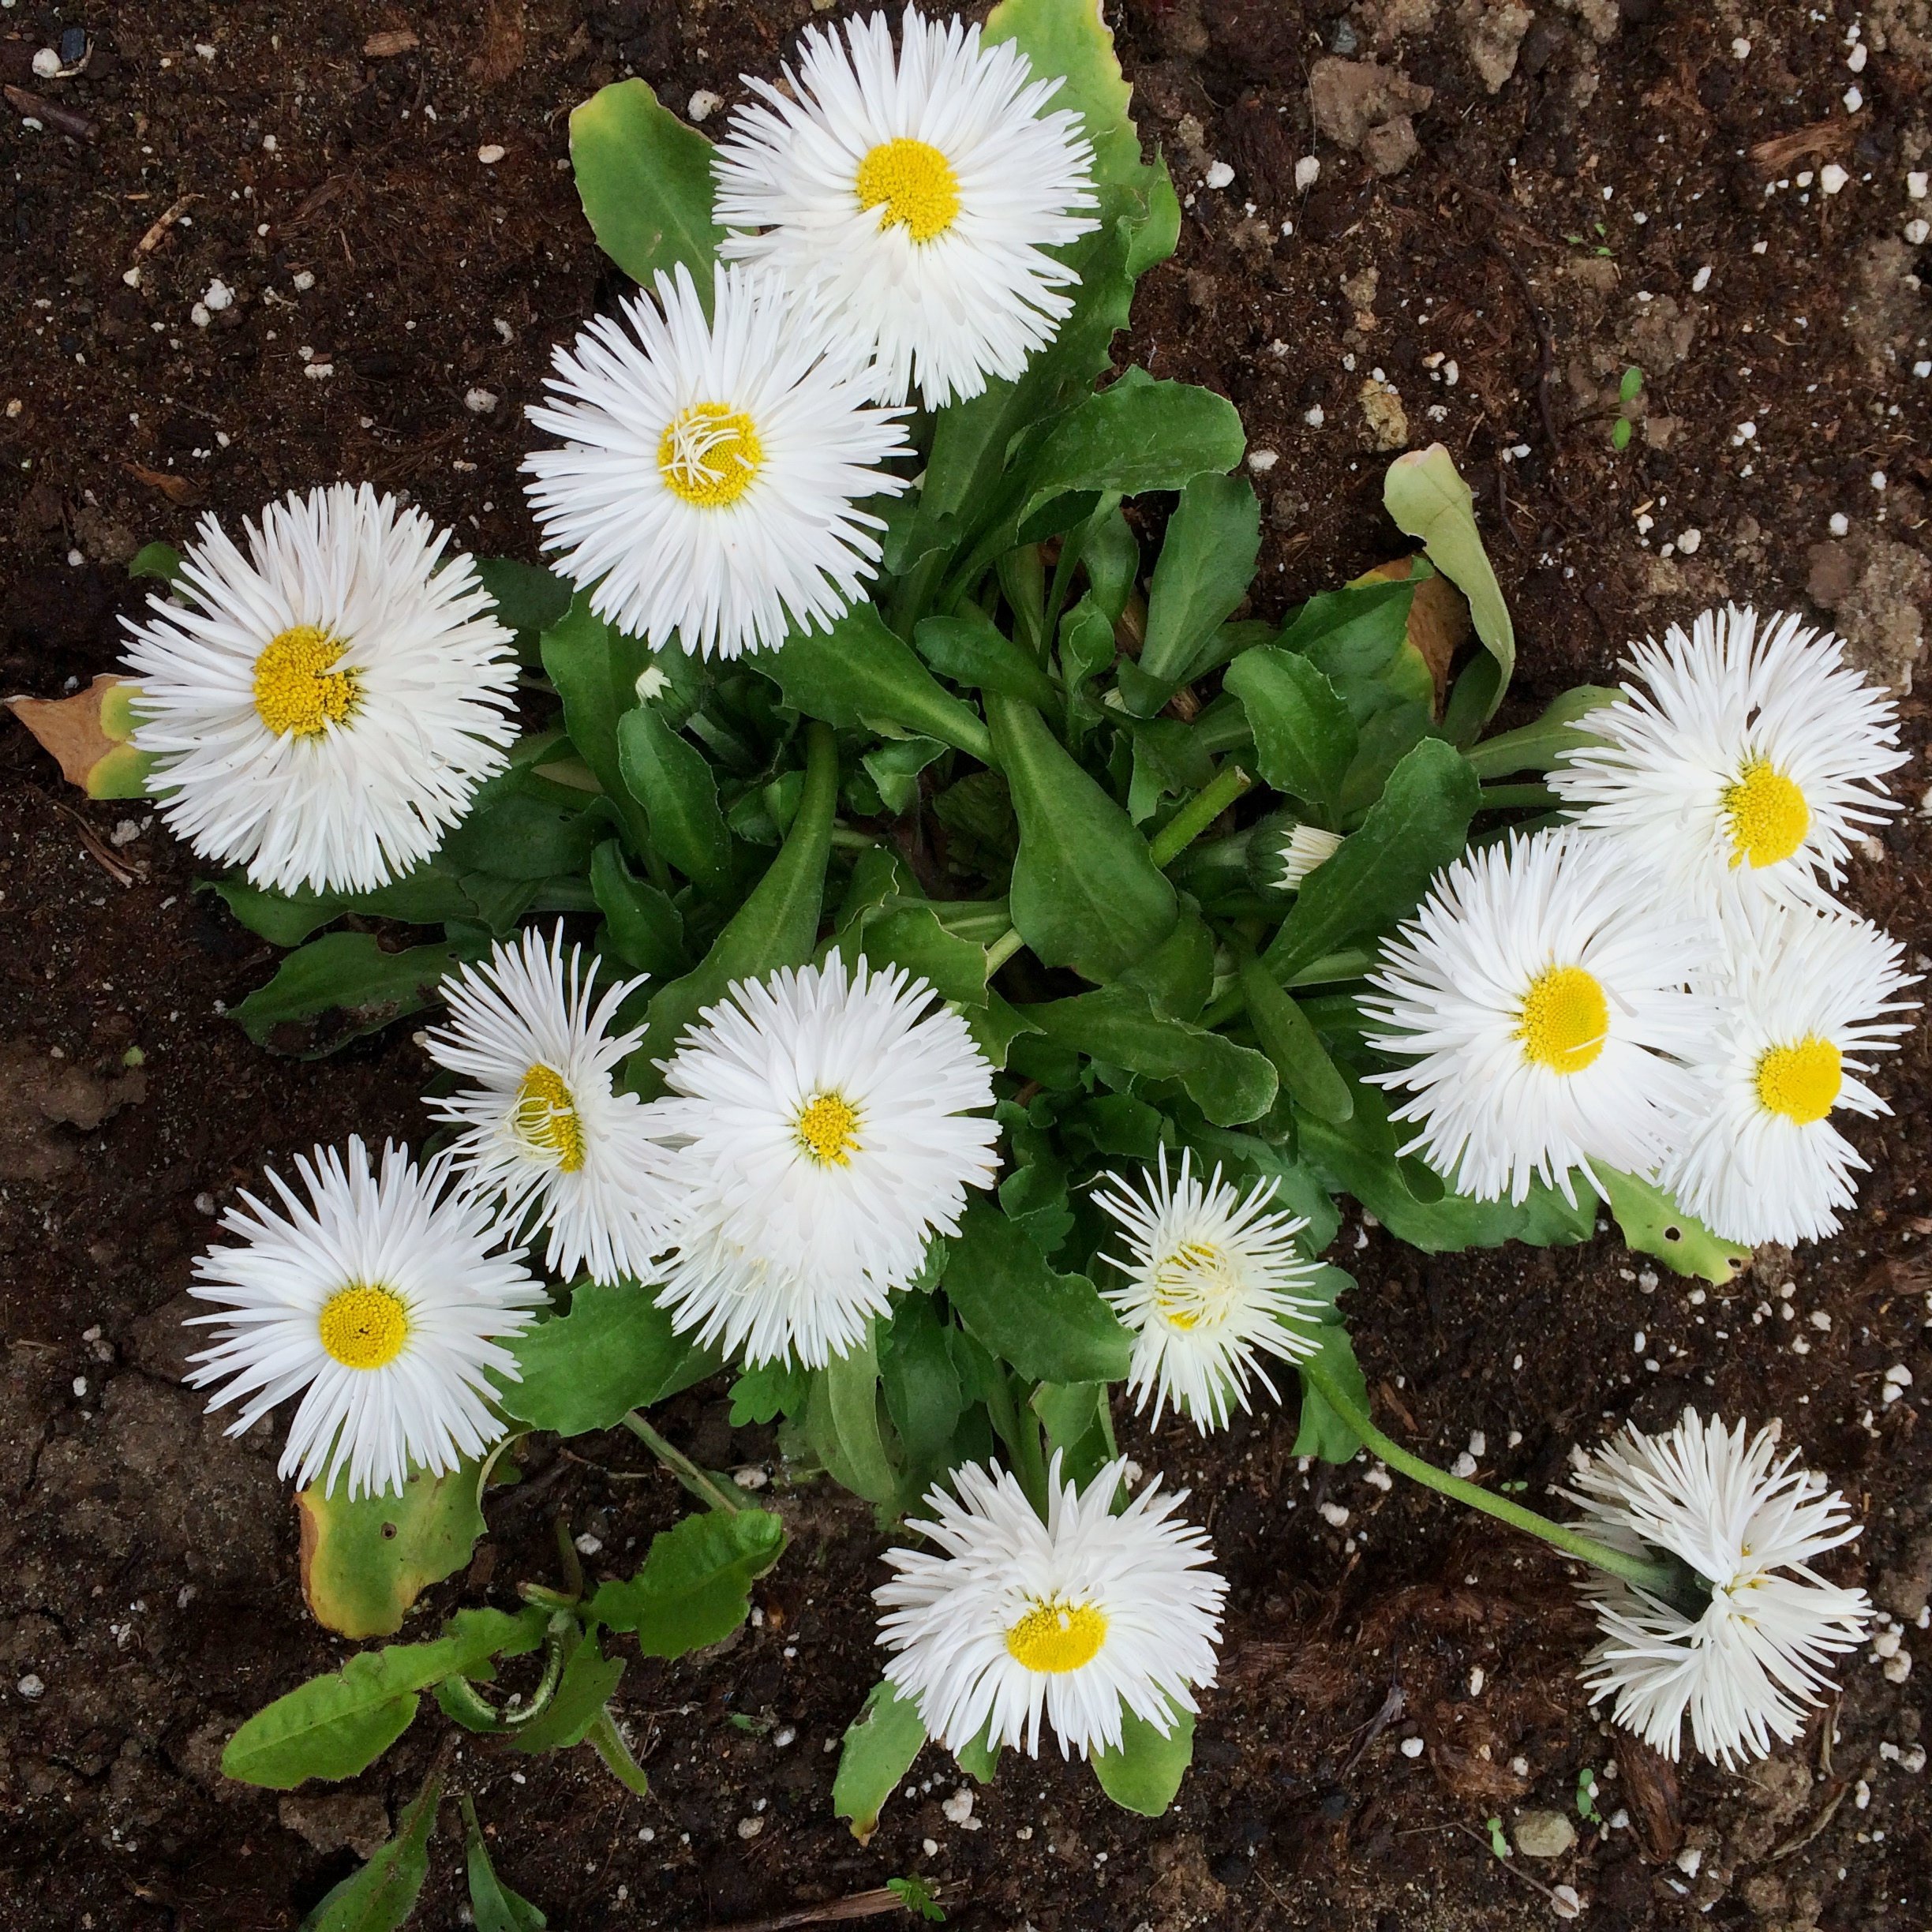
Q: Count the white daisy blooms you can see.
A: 12